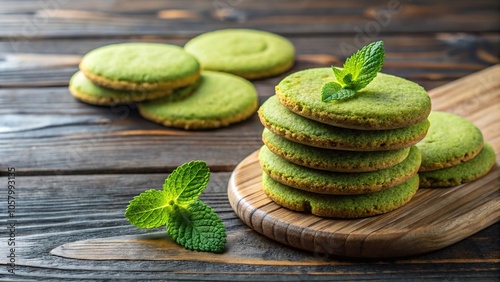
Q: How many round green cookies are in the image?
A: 11